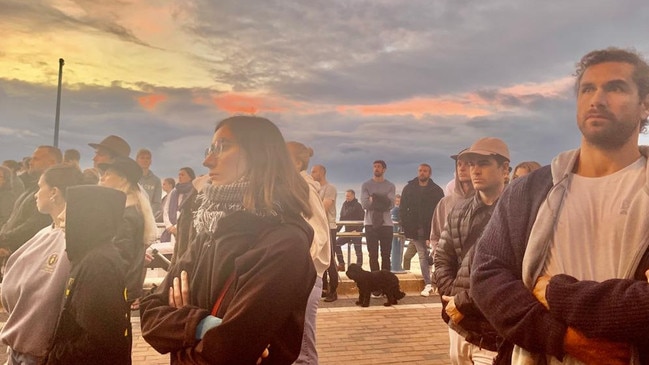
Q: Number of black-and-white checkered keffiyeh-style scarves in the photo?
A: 1